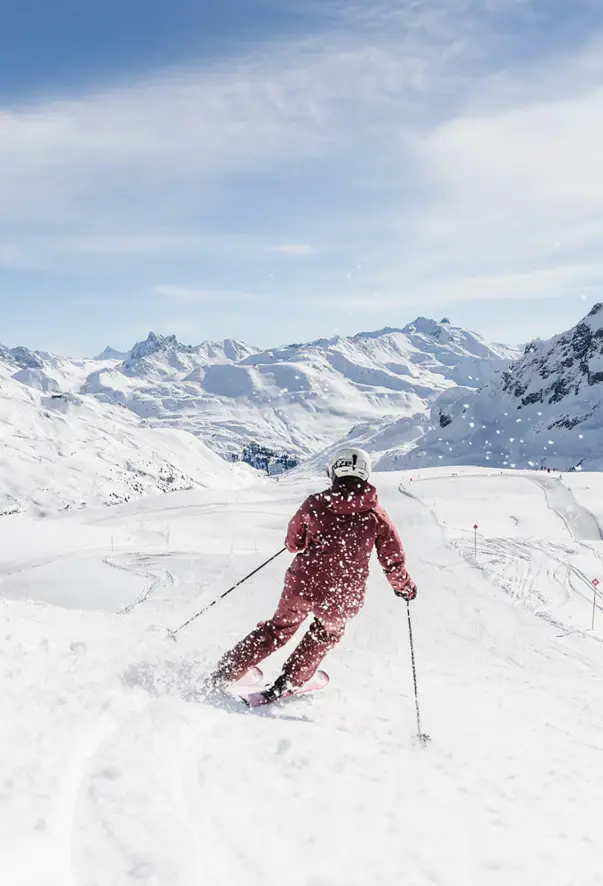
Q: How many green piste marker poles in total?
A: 0